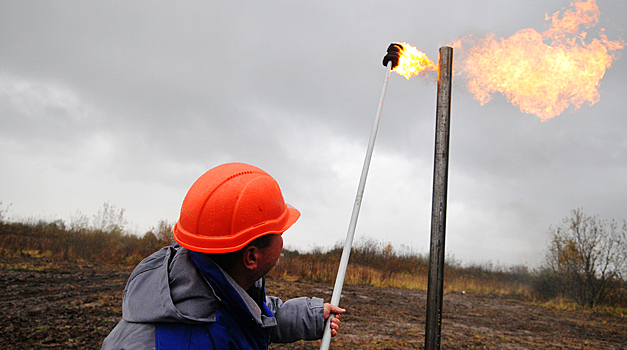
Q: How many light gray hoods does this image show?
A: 1